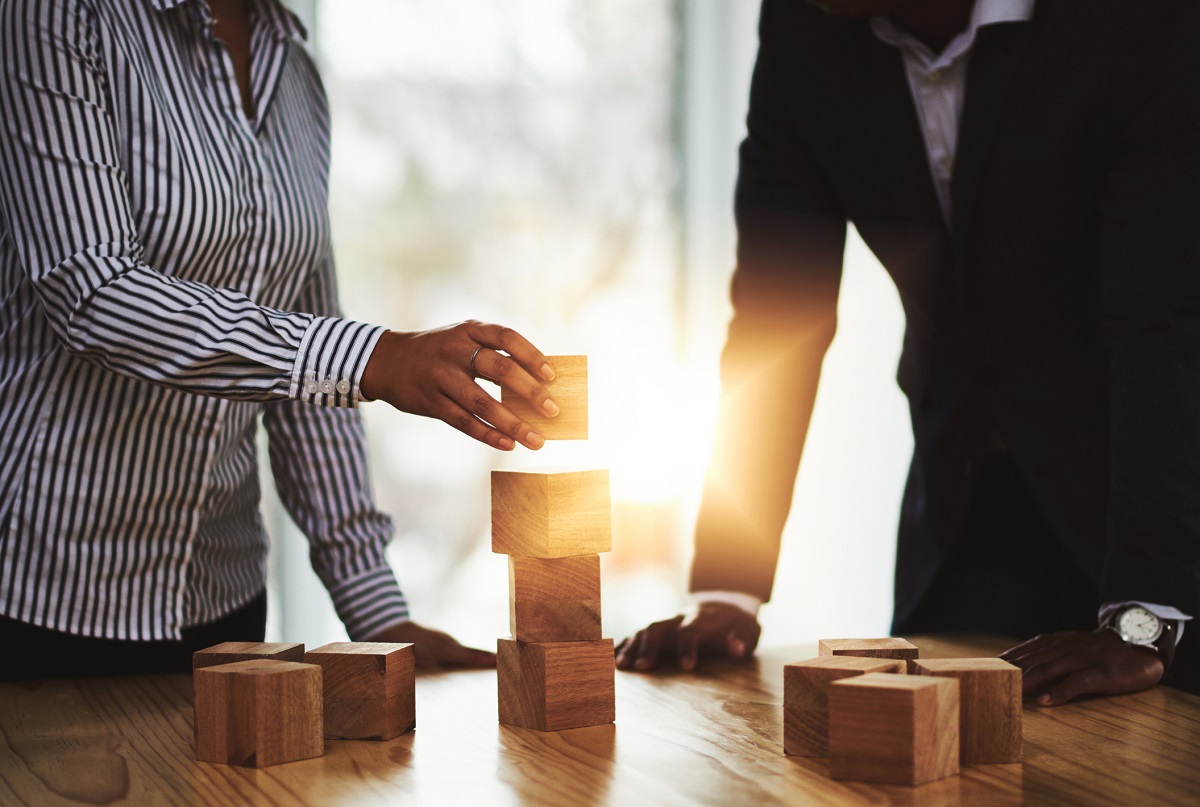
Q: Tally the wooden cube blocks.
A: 11